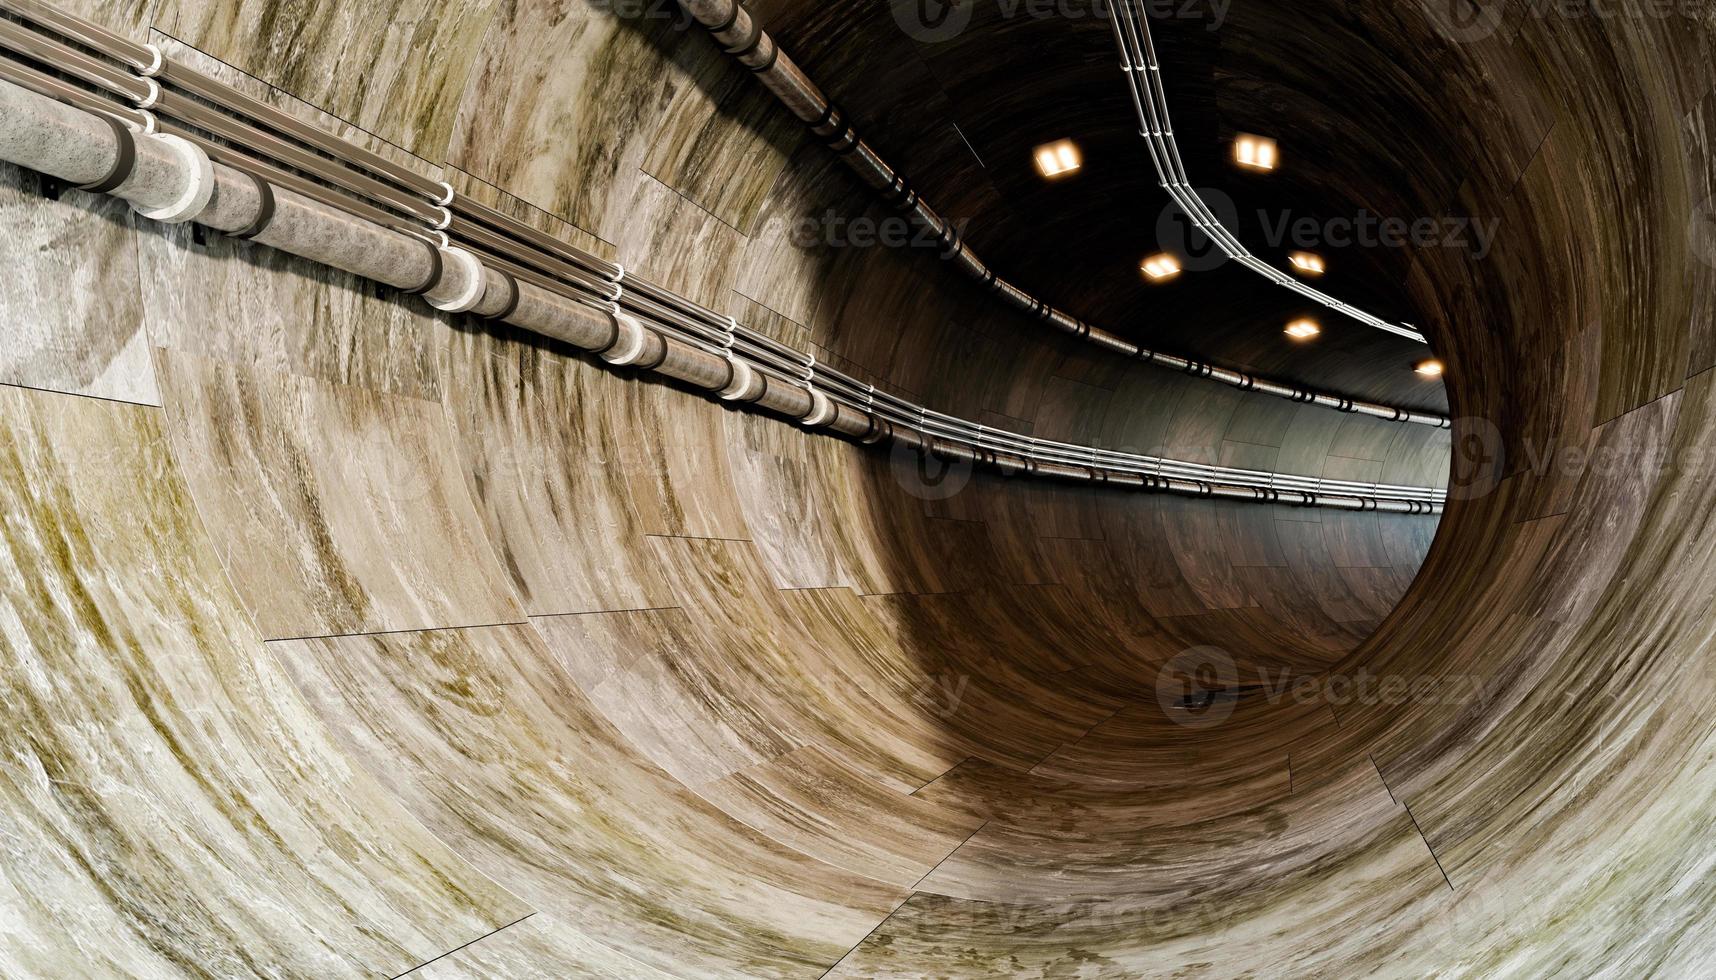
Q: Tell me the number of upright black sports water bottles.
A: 0